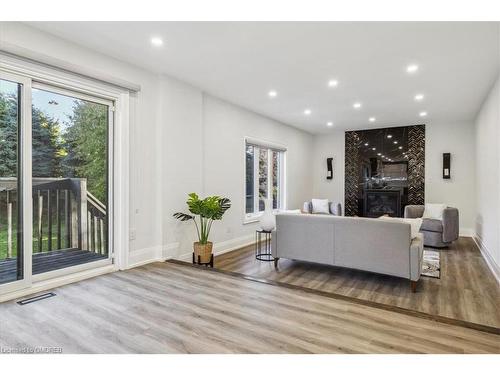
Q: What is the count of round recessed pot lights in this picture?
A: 10